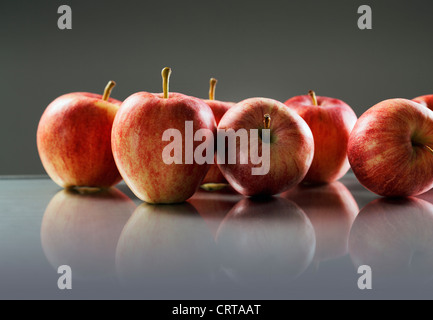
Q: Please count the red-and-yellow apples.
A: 7